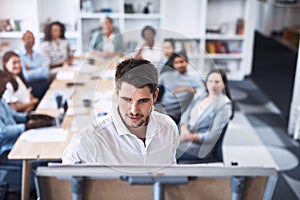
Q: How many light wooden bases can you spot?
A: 1